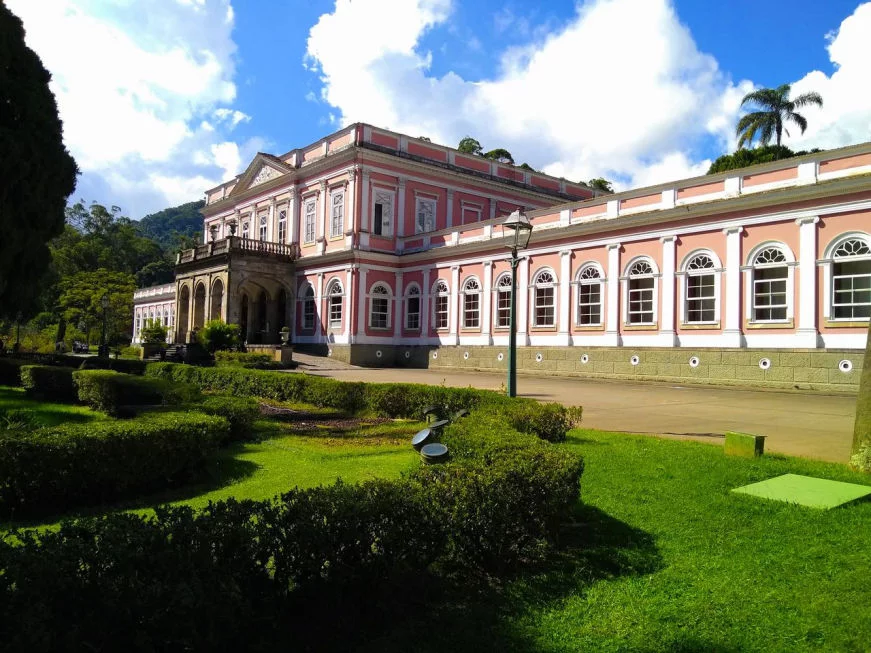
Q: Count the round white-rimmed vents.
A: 12